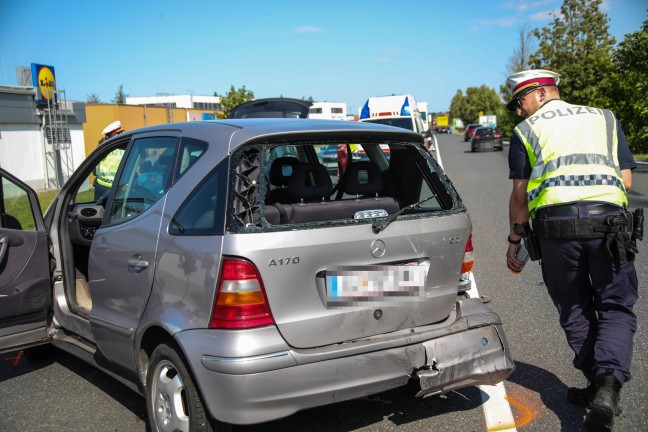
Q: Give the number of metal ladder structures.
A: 1